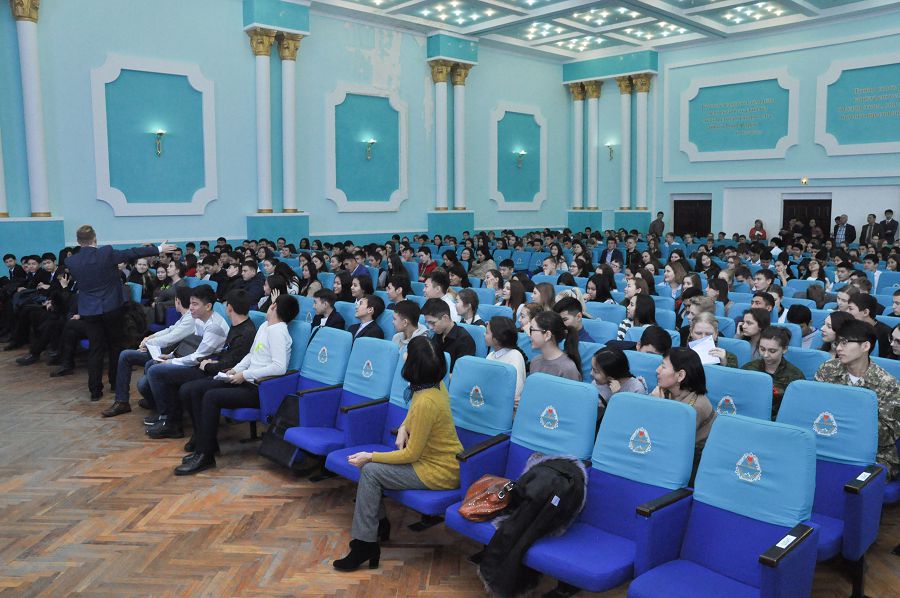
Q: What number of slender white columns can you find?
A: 10